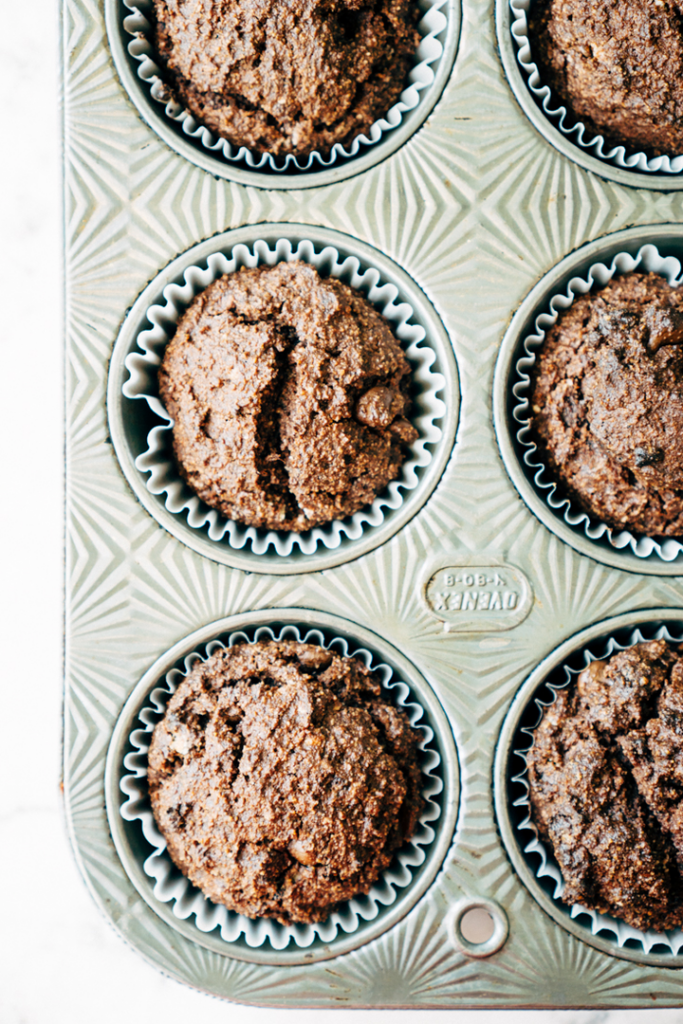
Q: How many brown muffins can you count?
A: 6